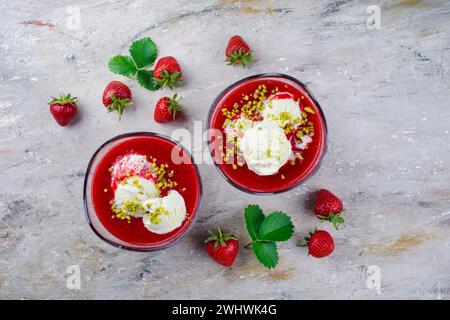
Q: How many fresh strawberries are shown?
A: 8